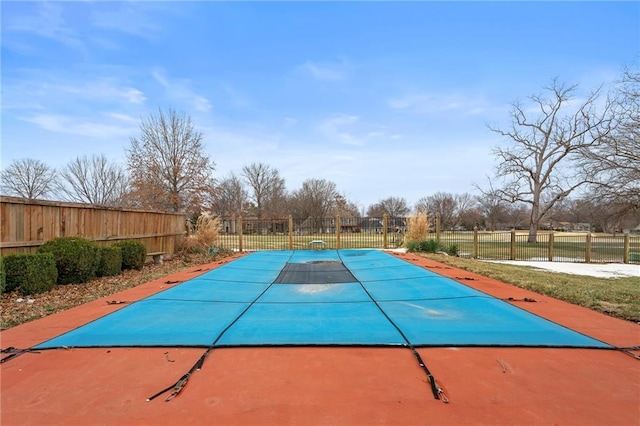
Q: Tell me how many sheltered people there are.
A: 0